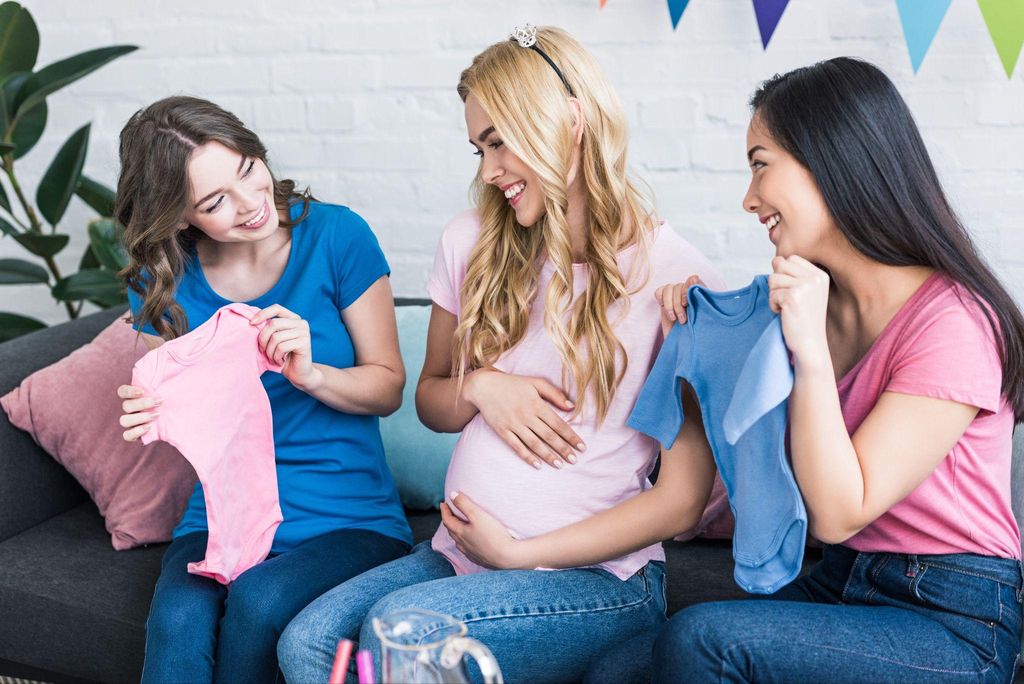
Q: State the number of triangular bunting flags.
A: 5